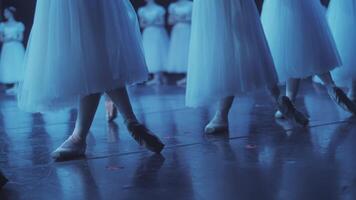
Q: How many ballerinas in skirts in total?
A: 7